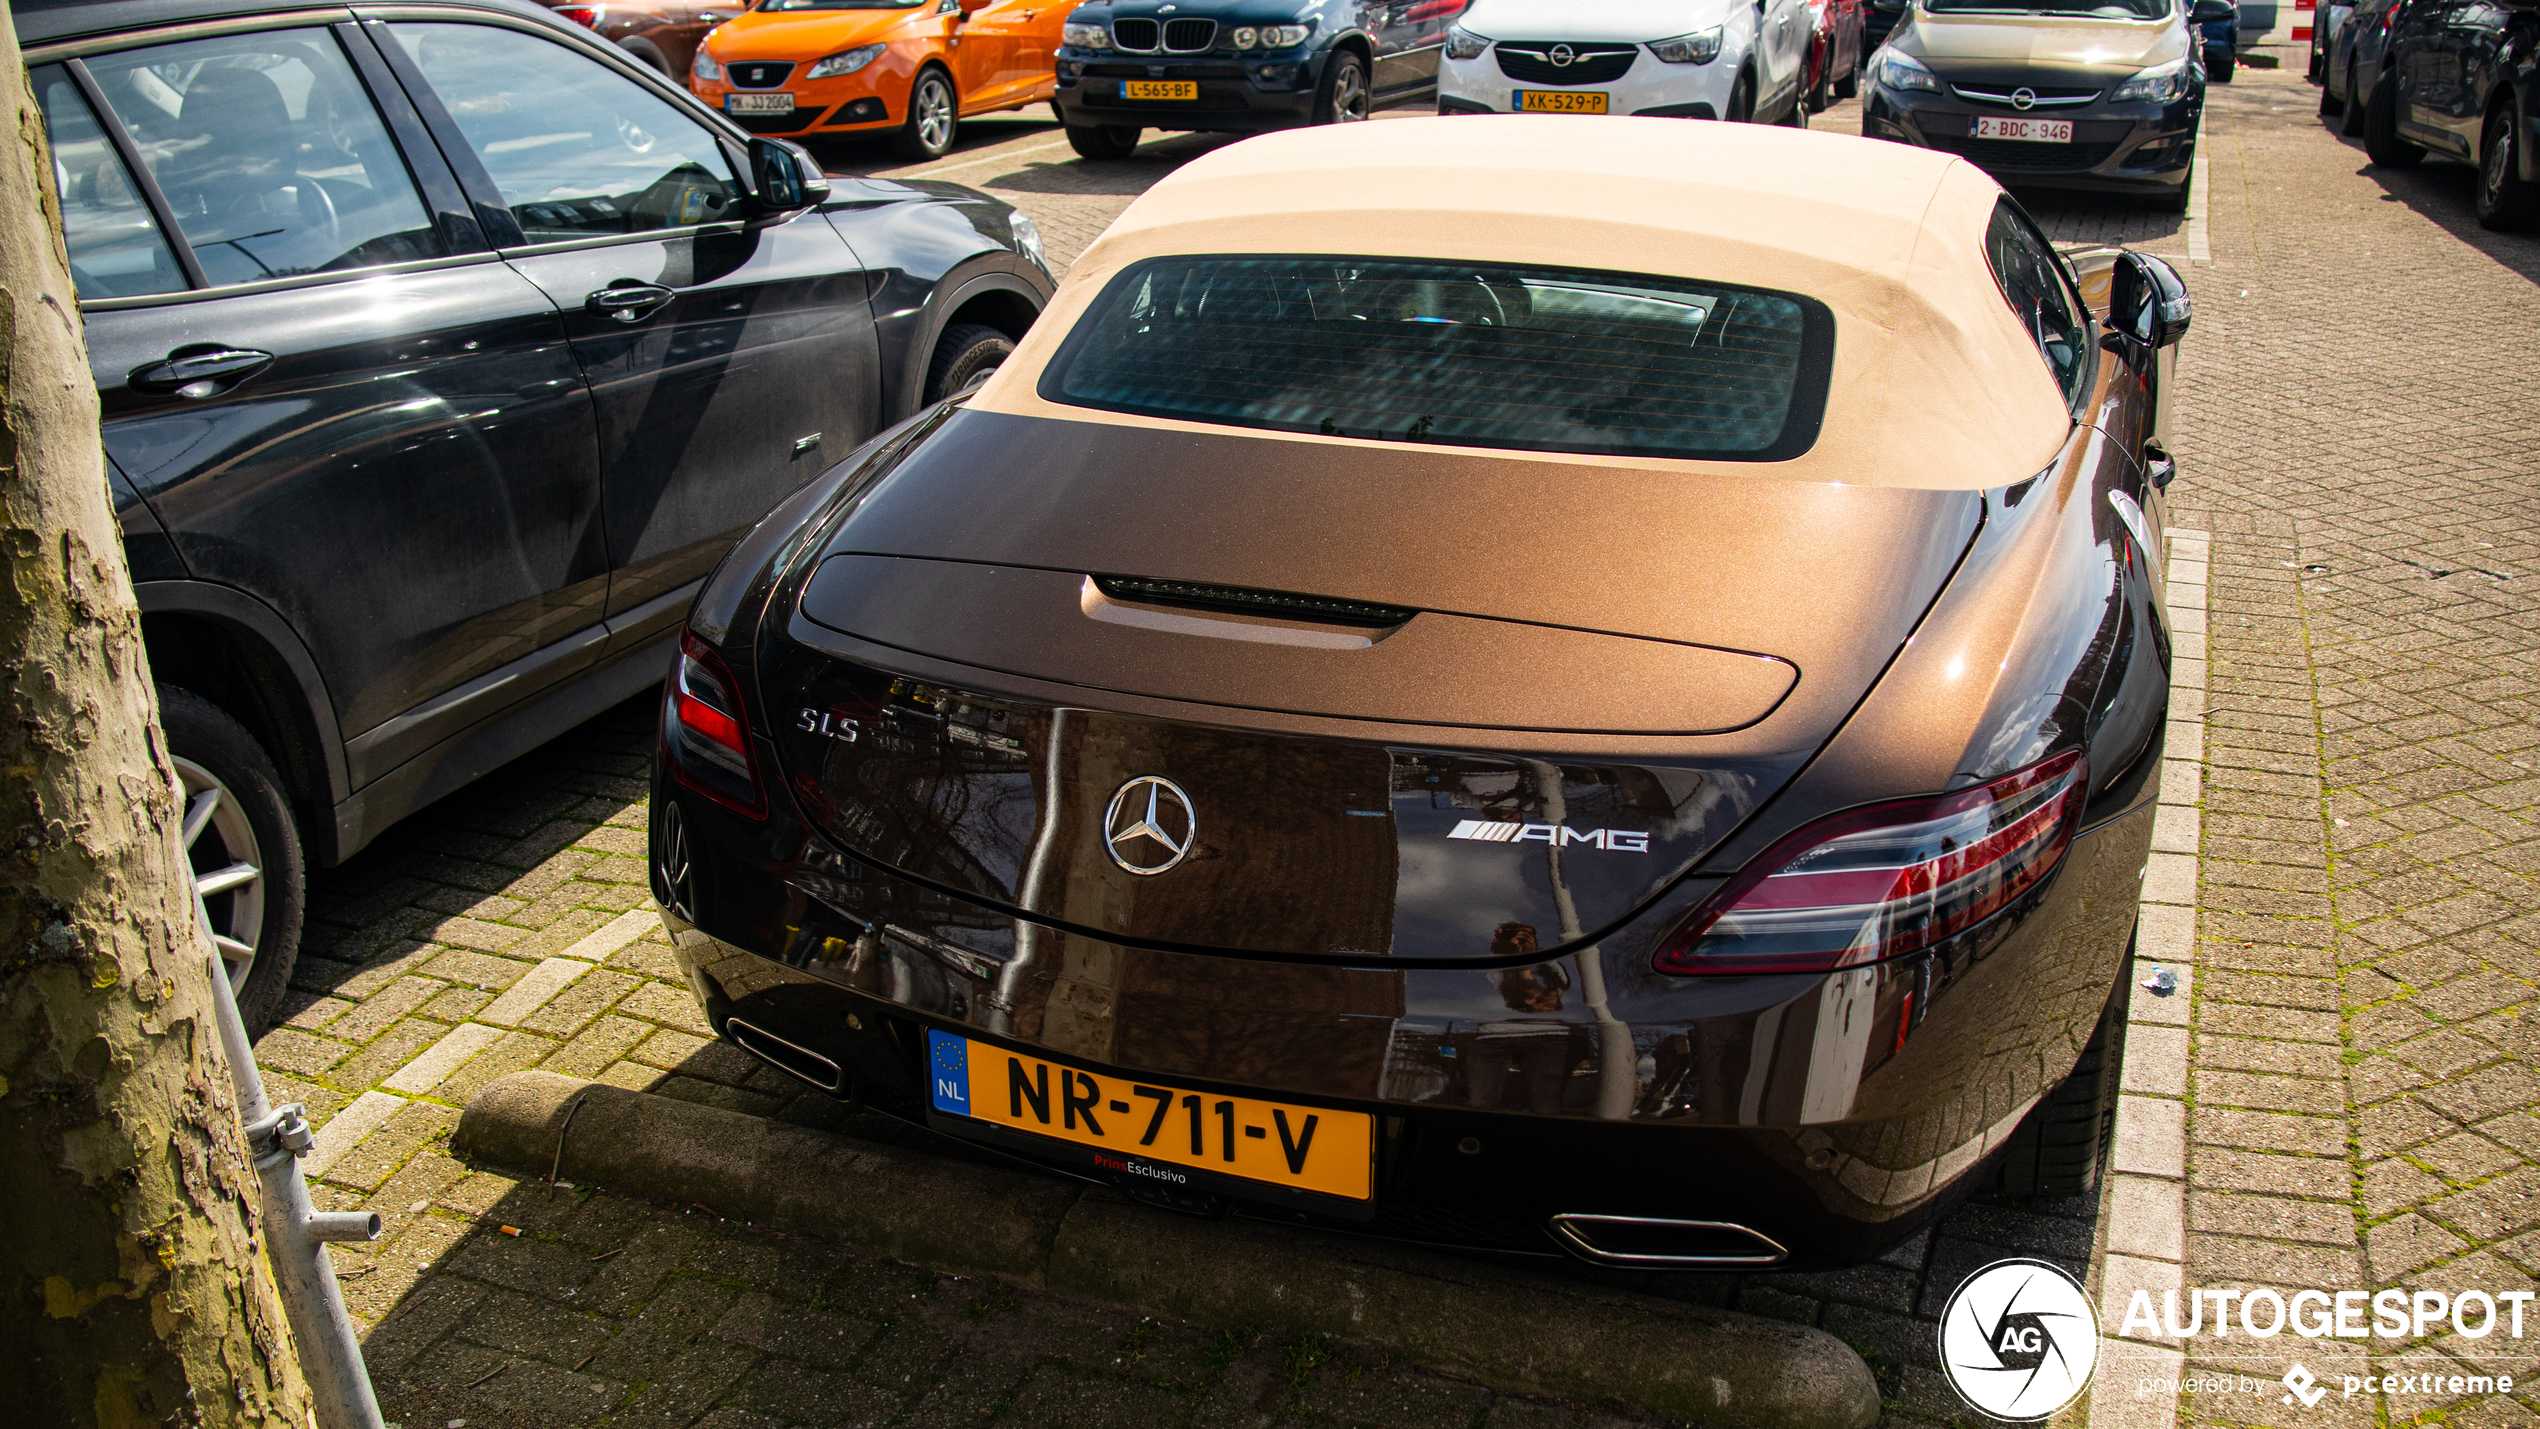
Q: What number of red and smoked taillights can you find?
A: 2